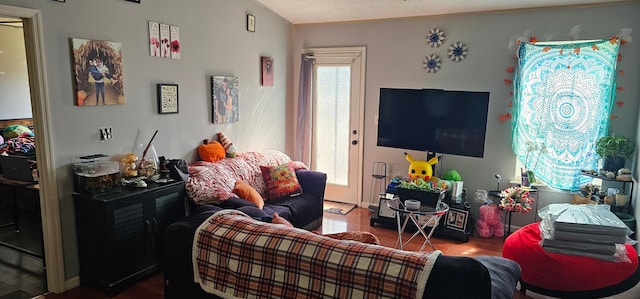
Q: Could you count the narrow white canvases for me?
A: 3